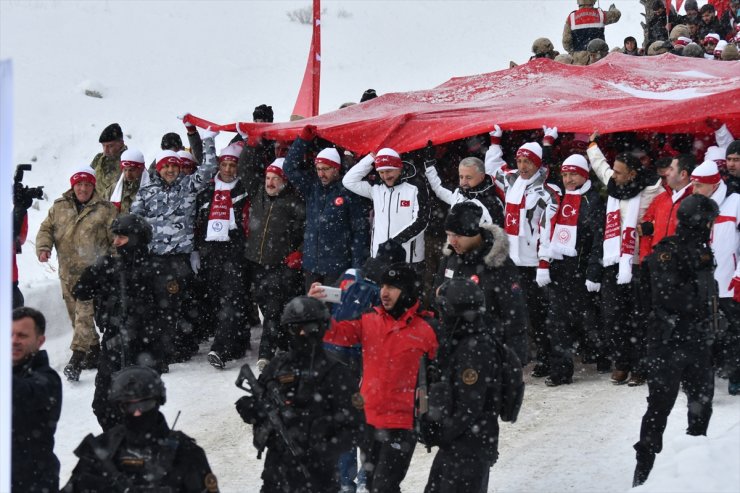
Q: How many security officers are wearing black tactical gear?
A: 5